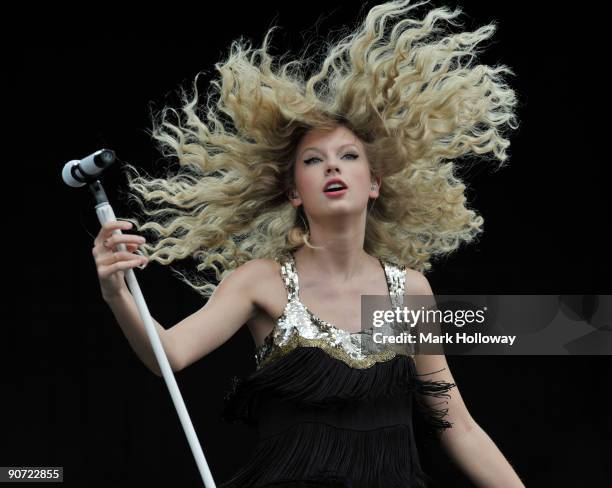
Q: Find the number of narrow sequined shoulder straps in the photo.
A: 2